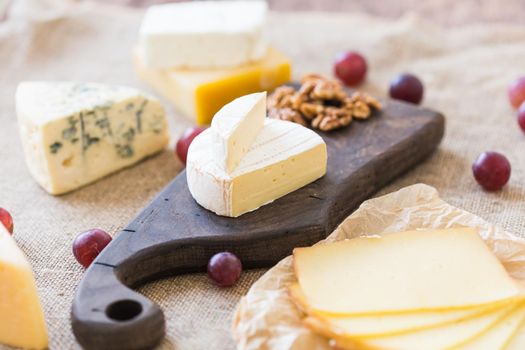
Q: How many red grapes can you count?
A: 9